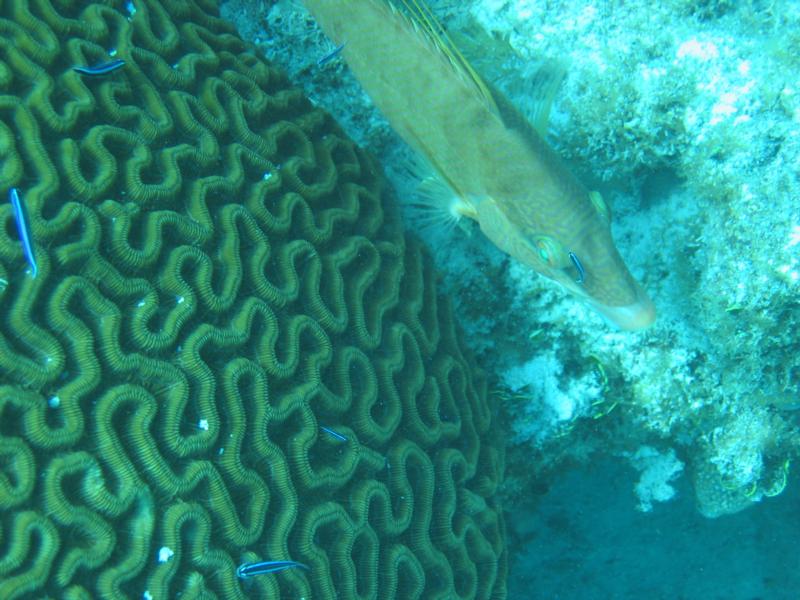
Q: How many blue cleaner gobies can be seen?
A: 6